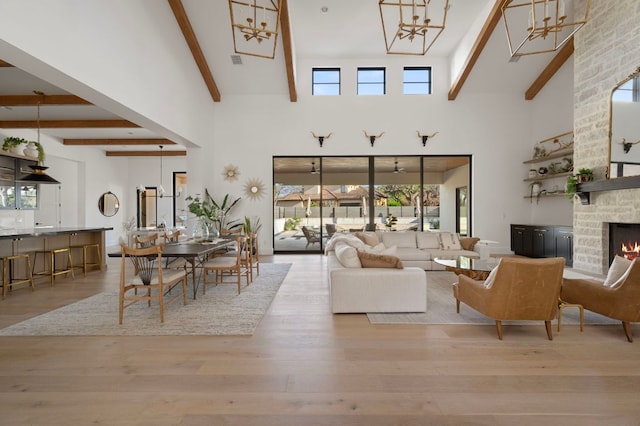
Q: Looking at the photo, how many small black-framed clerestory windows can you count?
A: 3